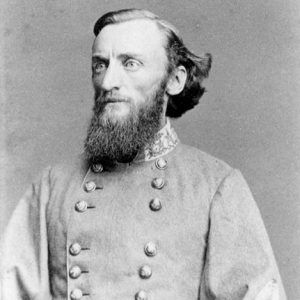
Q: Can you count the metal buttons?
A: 12